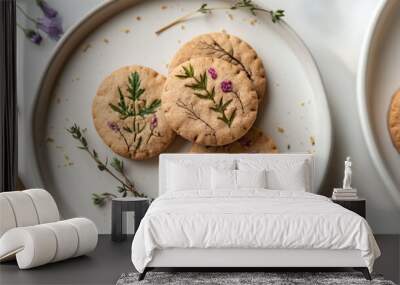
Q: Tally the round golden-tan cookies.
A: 5